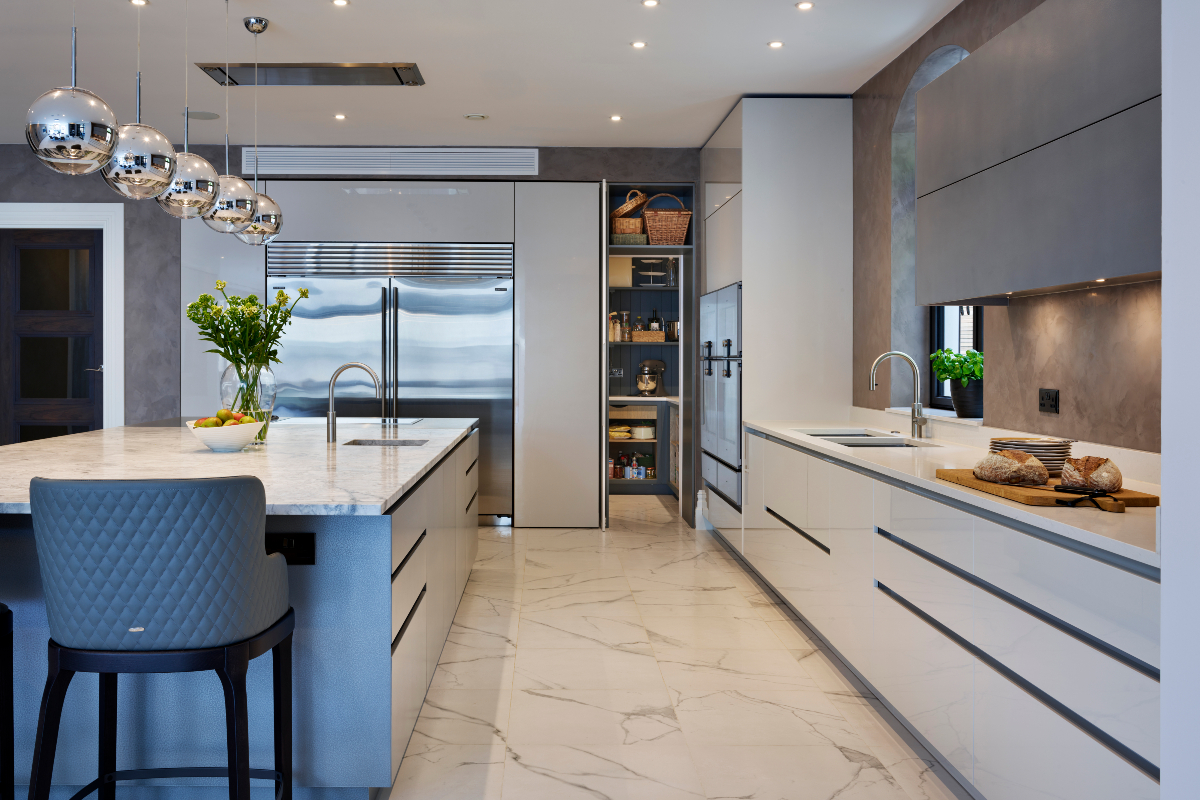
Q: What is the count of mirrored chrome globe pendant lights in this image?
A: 5